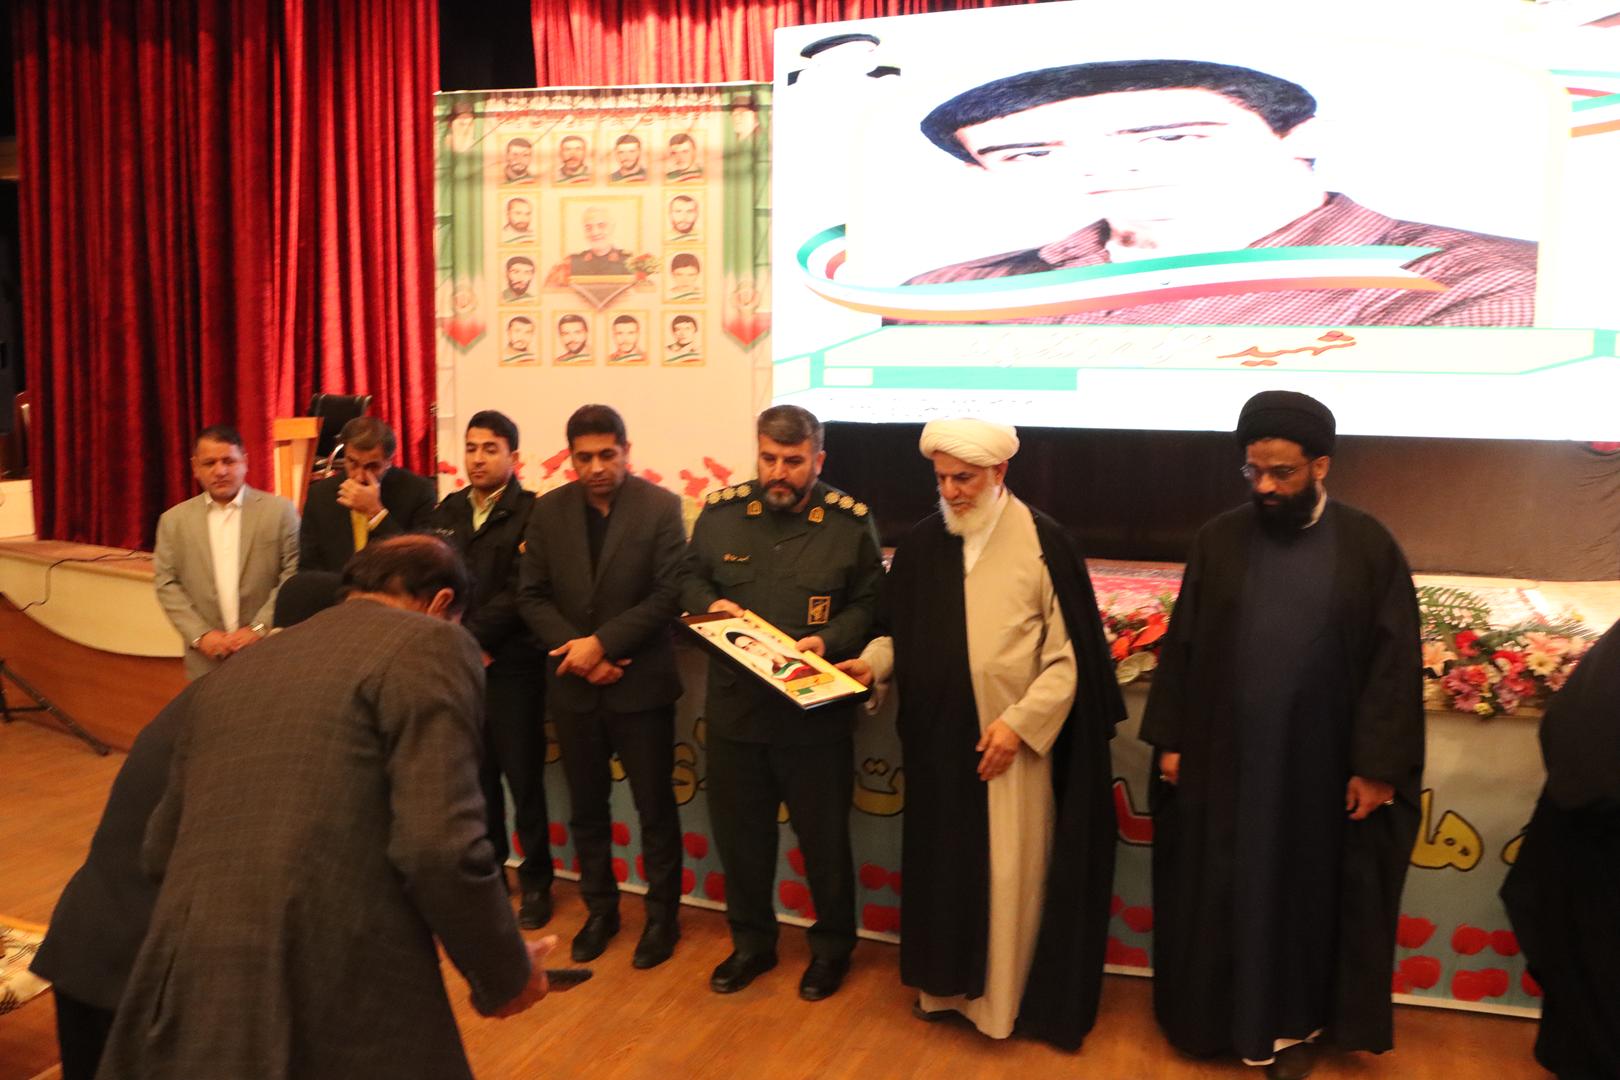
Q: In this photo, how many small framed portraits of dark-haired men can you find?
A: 12